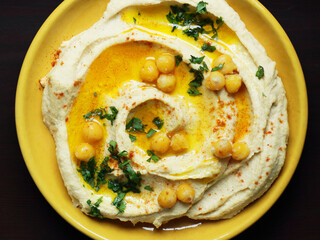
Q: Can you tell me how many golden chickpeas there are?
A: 14